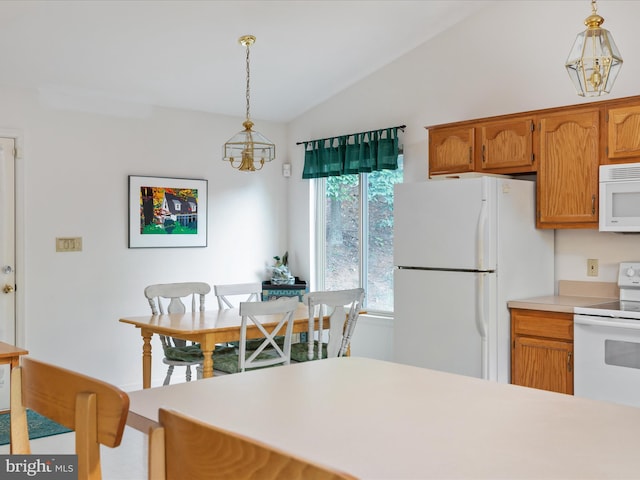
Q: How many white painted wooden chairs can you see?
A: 4